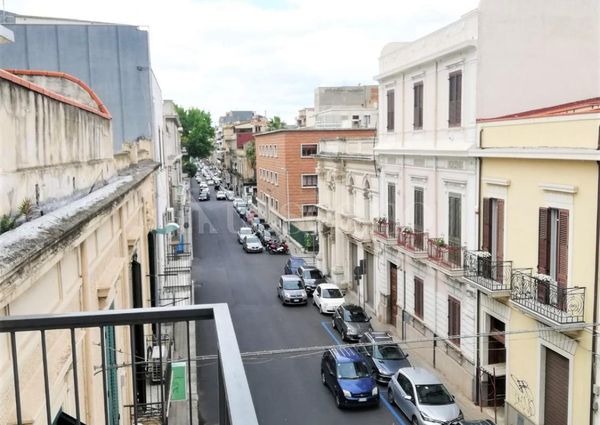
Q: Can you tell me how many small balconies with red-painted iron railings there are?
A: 3